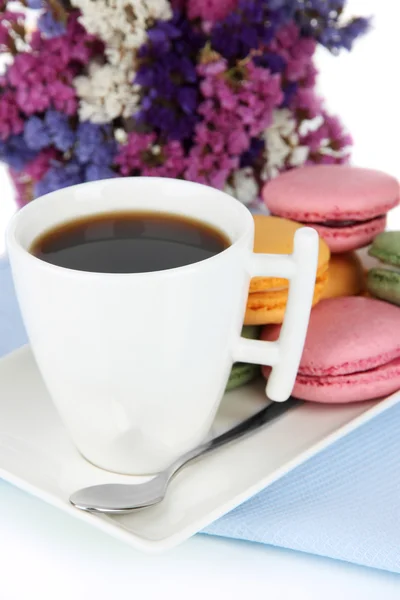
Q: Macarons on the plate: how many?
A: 6